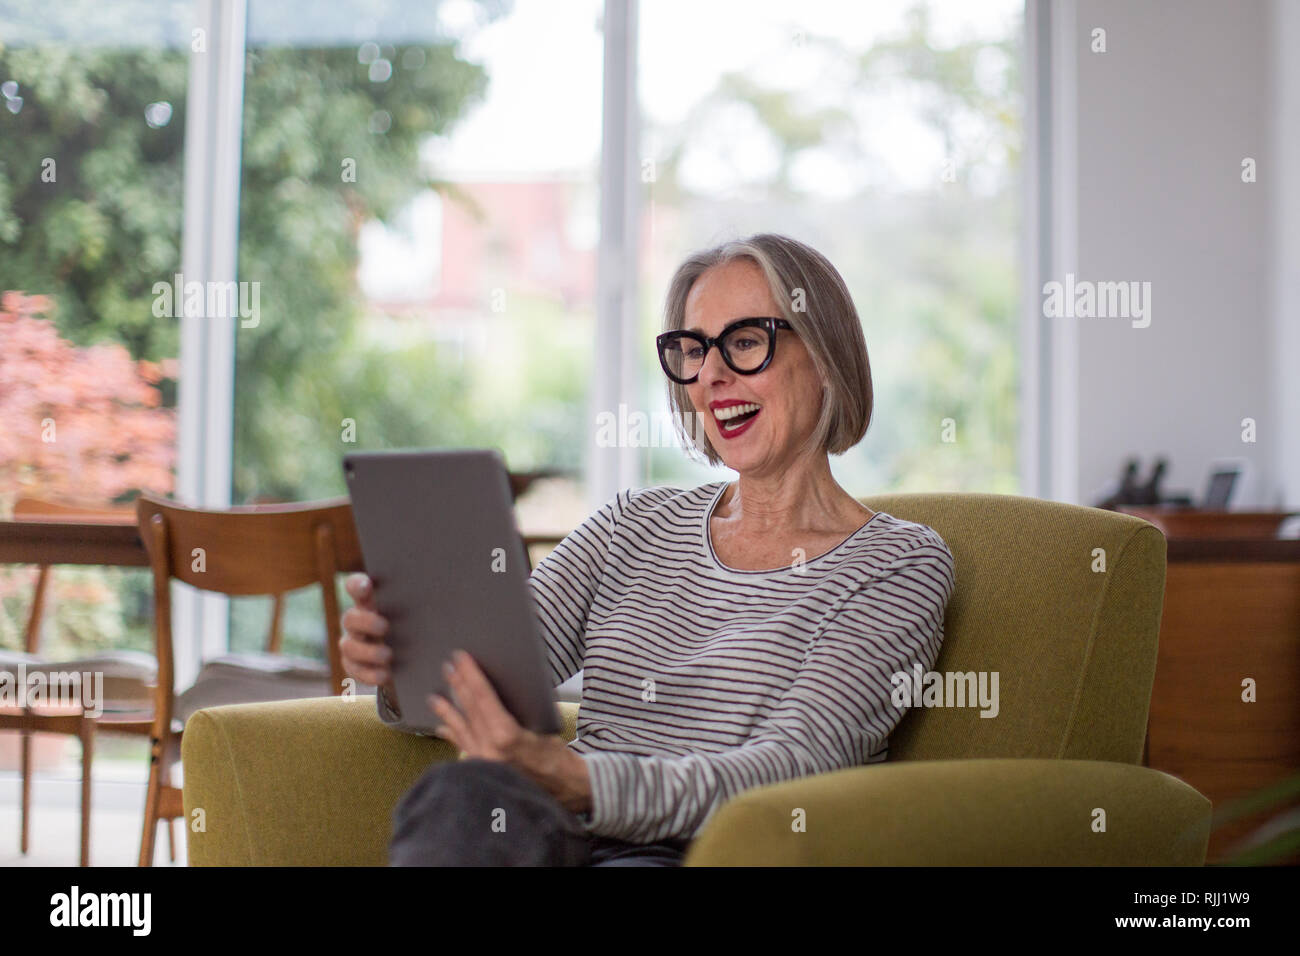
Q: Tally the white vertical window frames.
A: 3